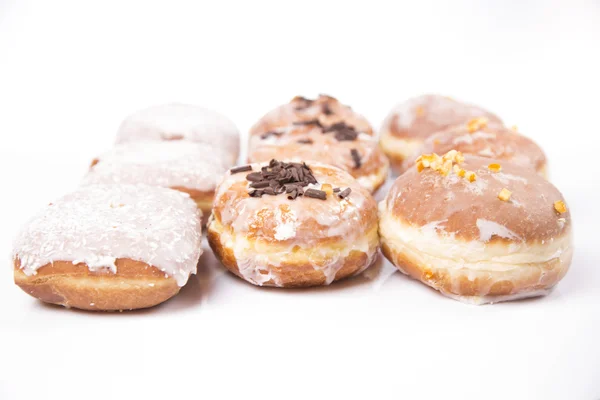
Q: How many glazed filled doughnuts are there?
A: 9